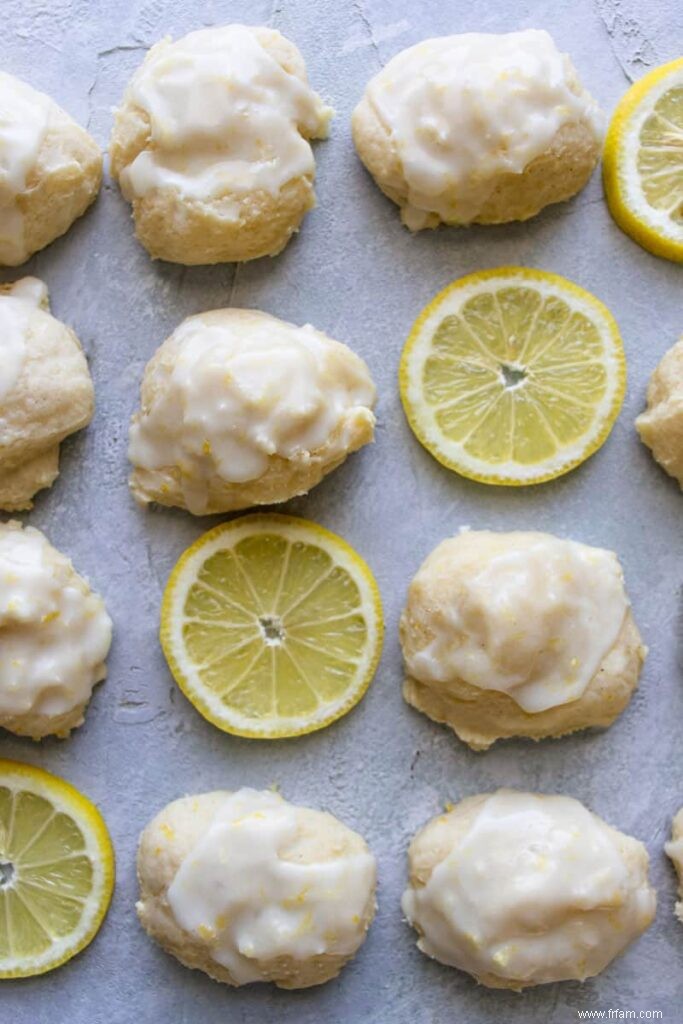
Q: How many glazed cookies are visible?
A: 11